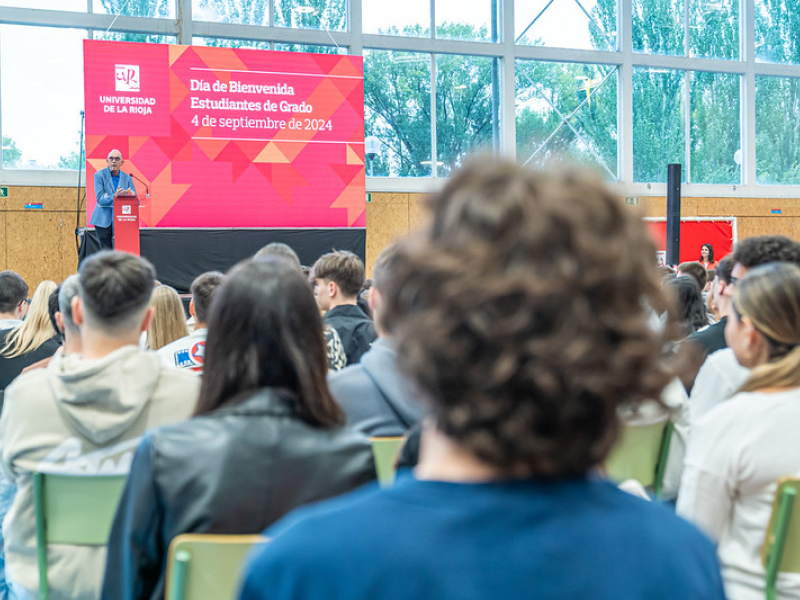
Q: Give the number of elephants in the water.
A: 0